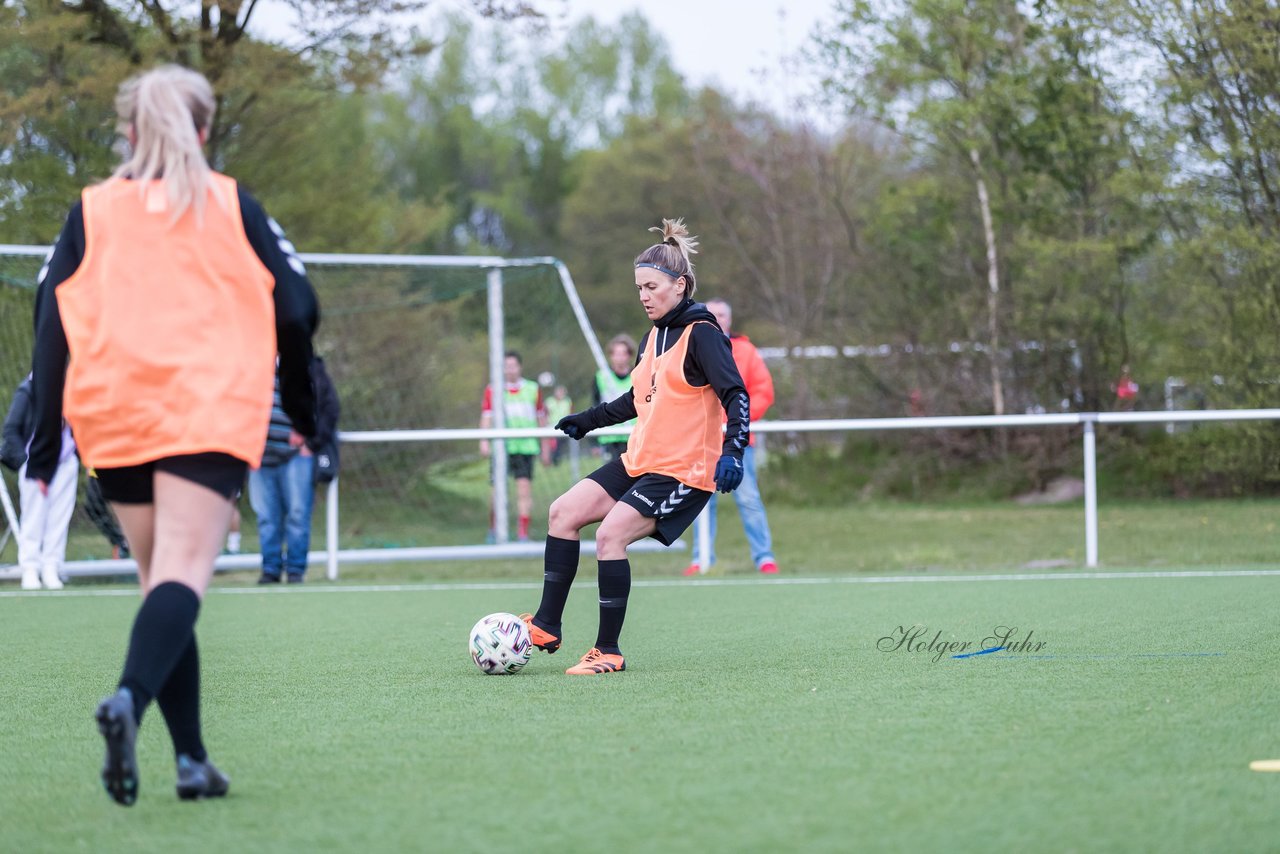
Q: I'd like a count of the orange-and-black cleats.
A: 2